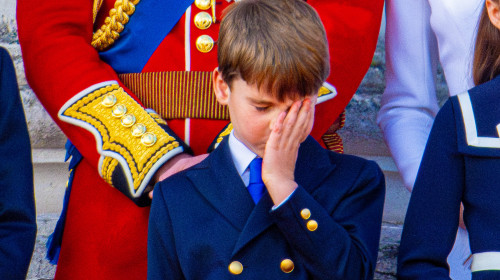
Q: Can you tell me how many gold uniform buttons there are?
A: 12